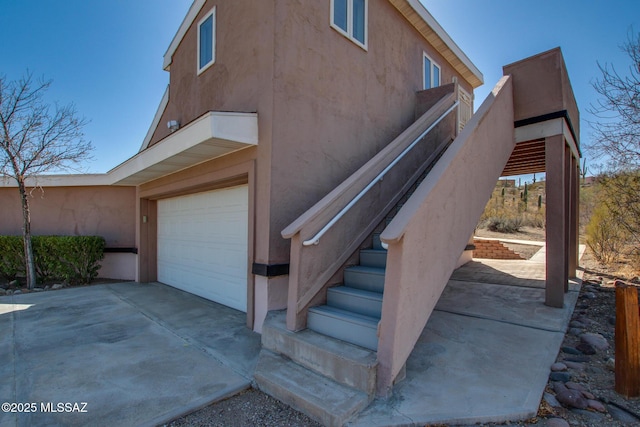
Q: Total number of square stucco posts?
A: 4